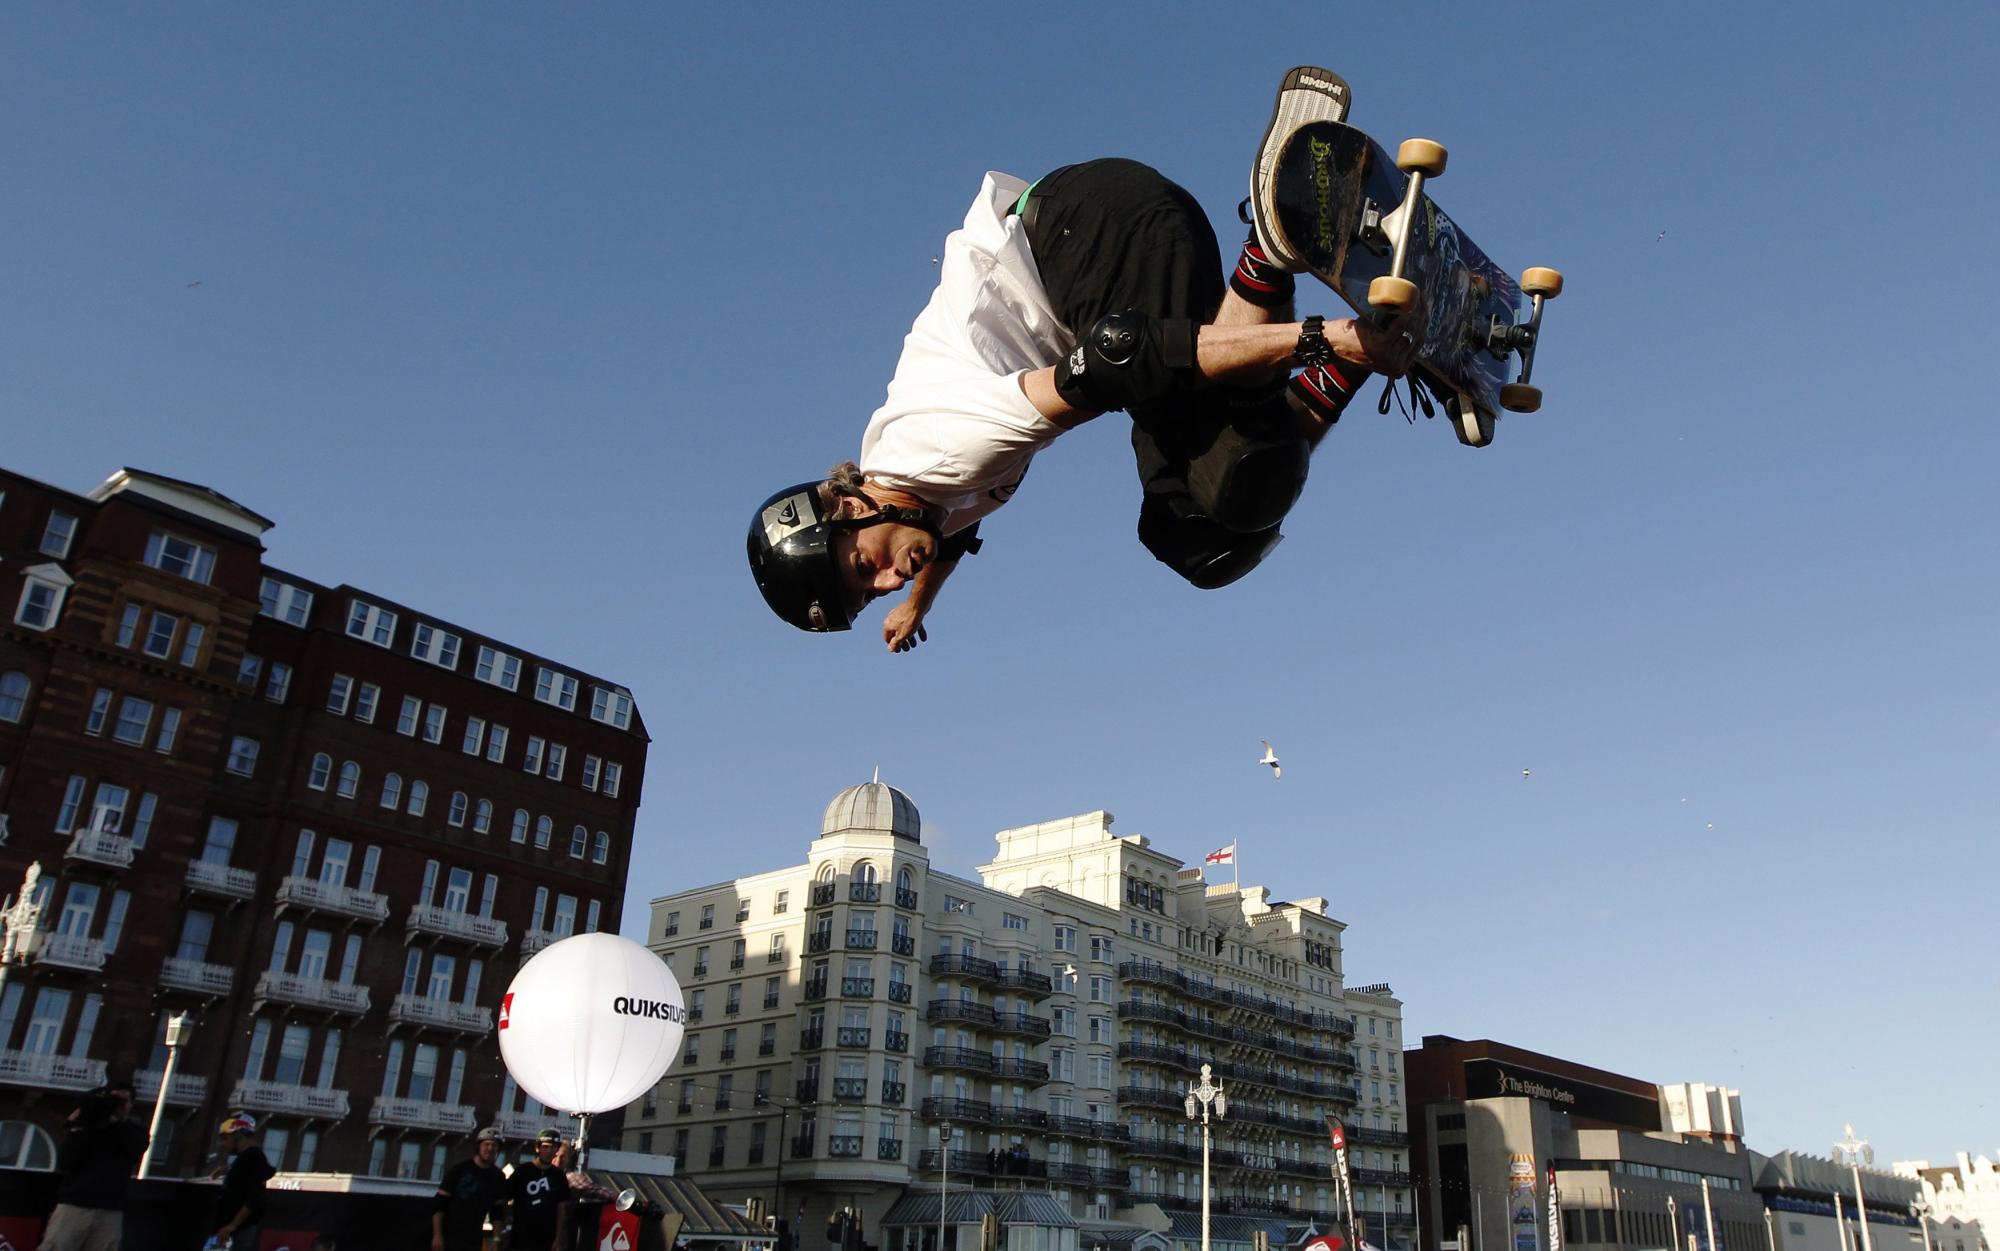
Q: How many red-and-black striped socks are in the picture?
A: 2